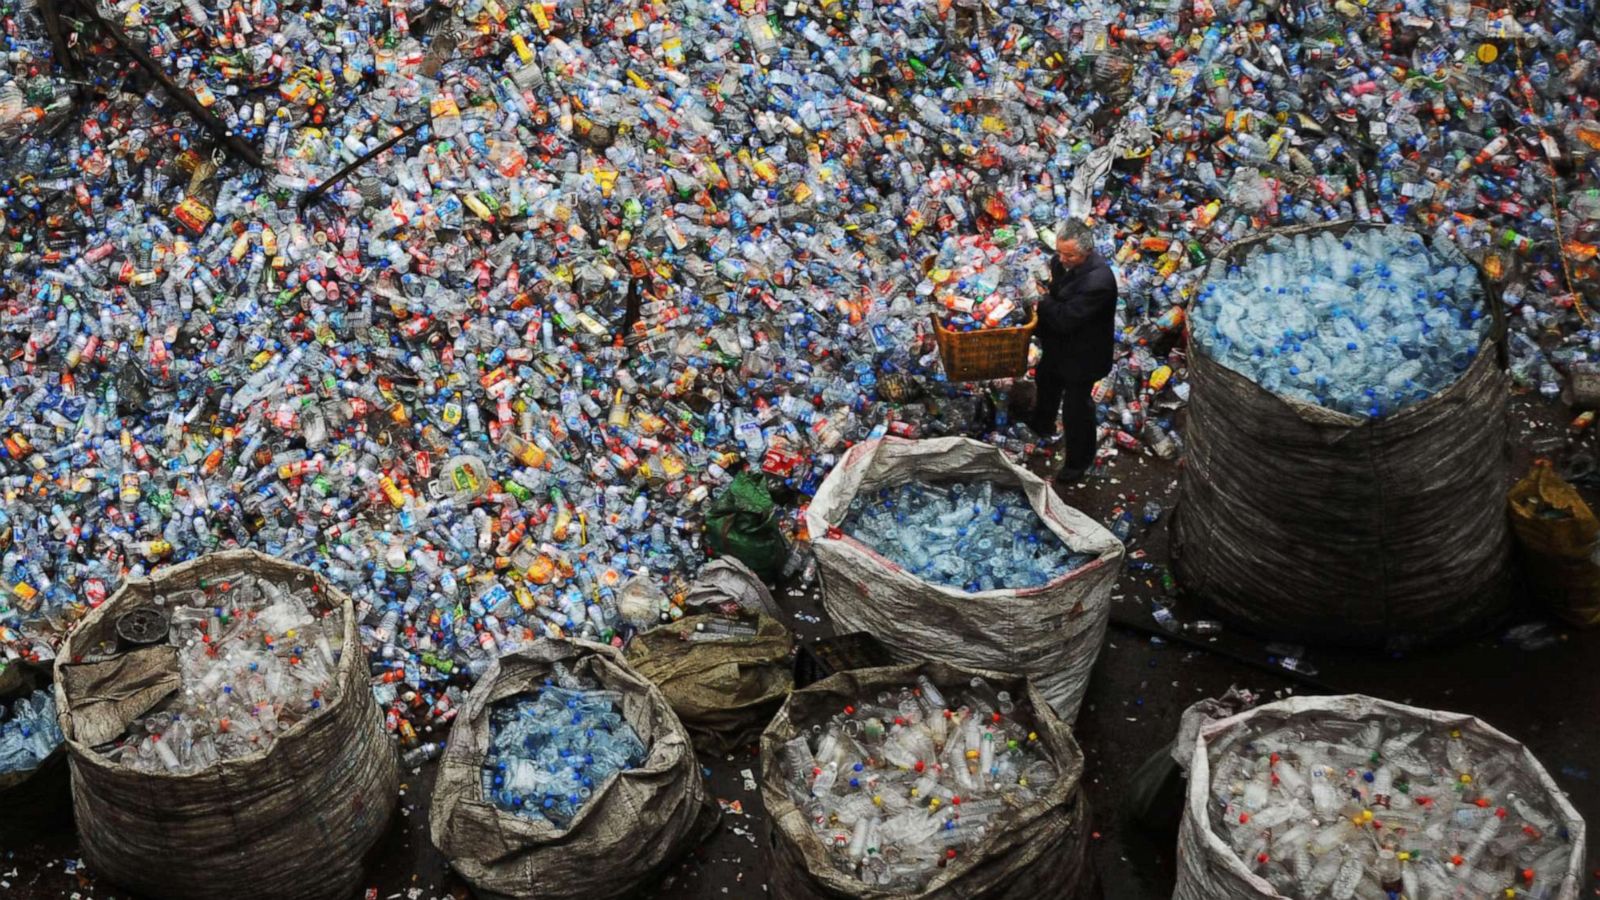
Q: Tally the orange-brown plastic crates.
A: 1